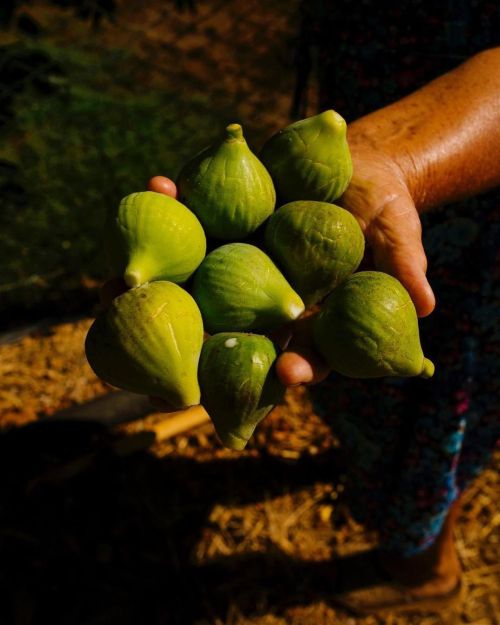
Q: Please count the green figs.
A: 8